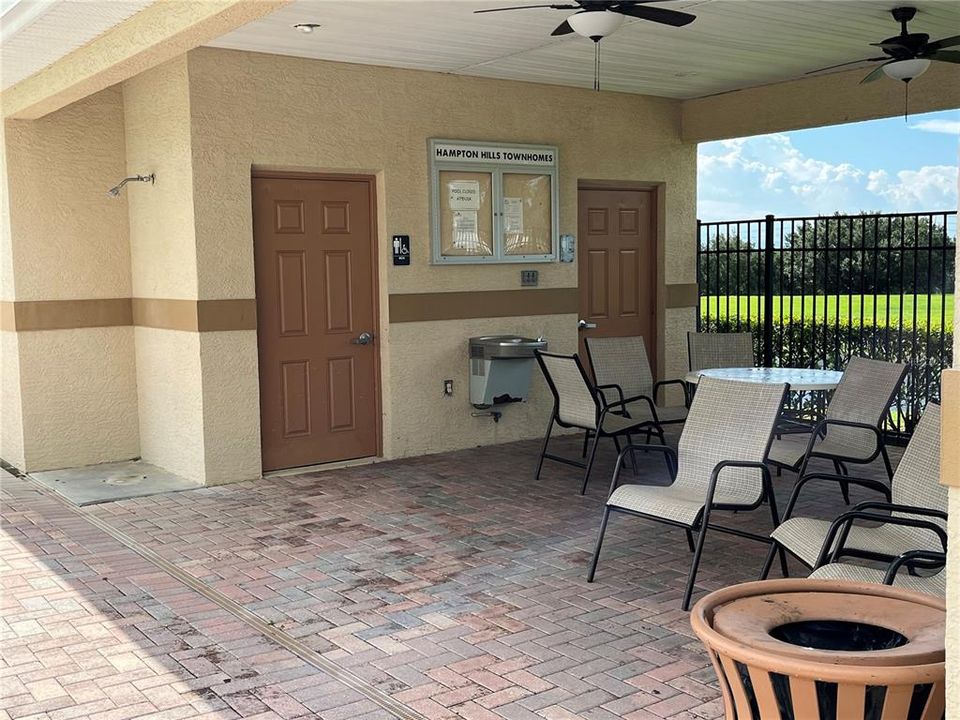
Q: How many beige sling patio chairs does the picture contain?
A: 7